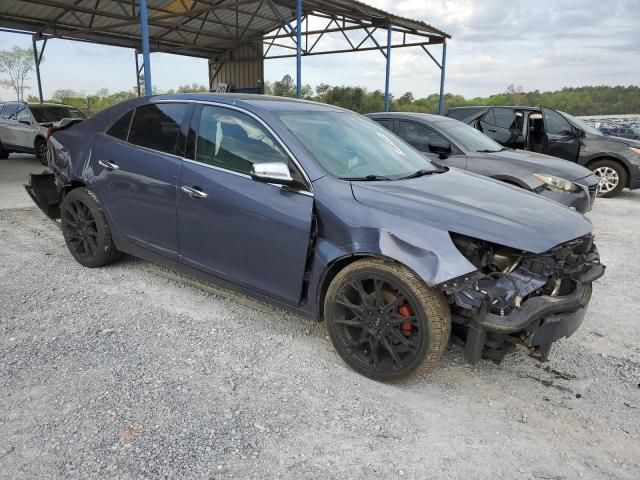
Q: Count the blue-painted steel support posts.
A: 4